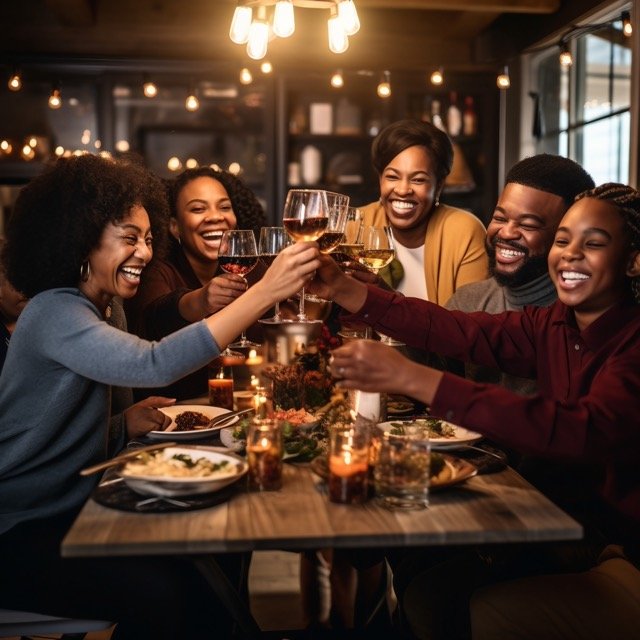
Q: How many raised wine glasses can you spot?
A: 6